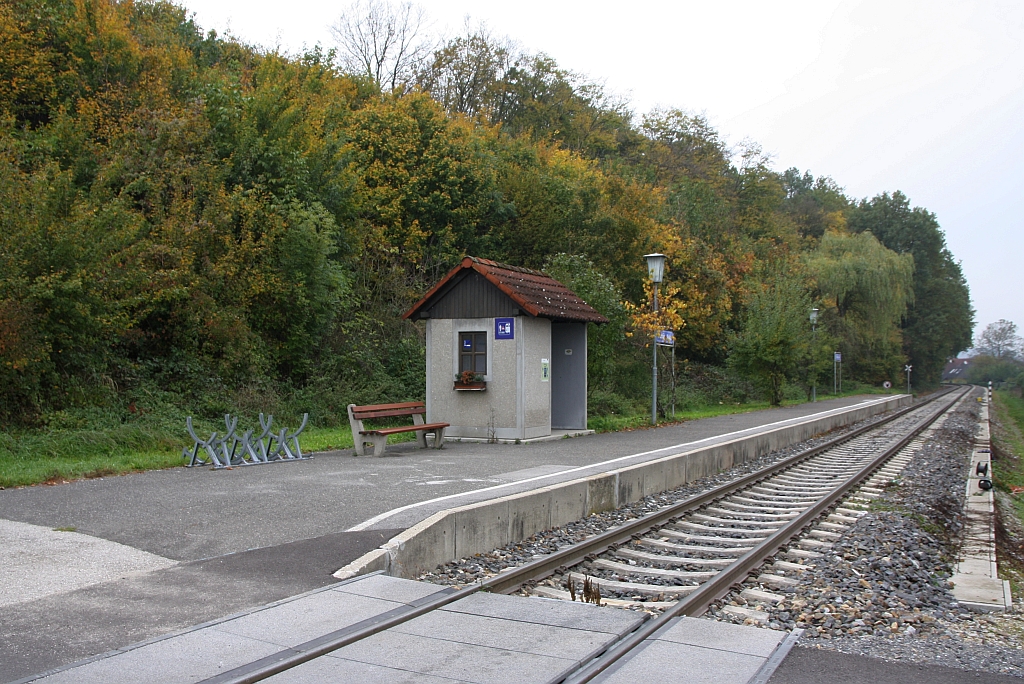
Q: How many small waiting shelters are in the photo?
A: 1